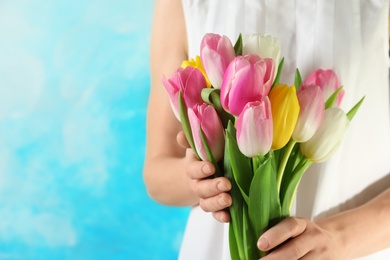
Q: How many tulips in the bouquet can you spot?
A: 11